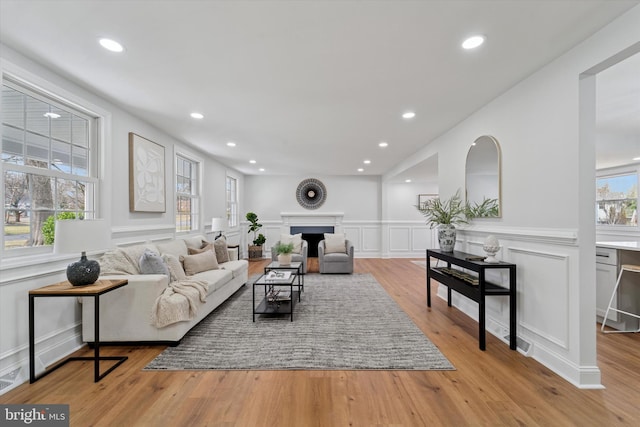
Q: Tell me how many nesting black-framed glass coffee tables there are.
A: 2